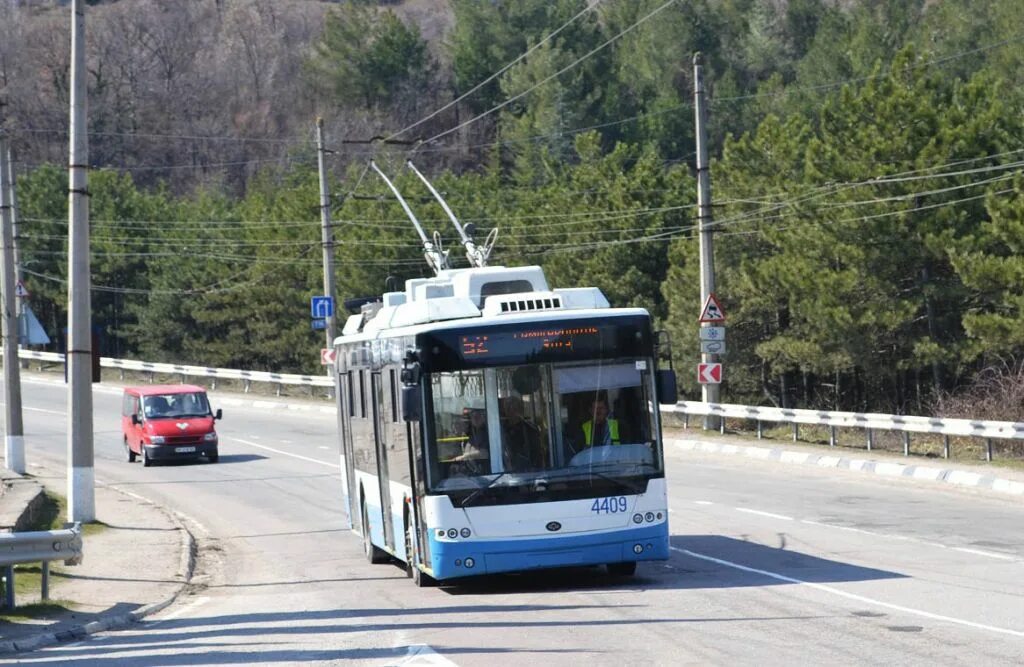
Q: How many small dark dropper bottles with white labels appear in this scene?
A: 0